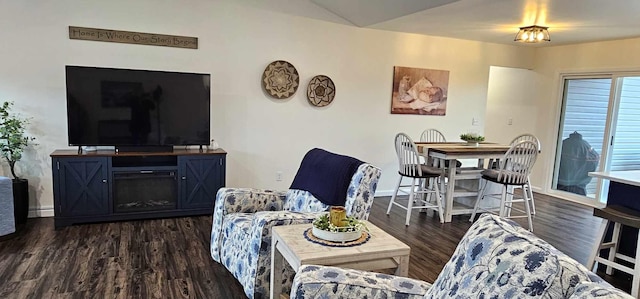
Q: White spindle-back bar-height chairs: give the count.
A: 4